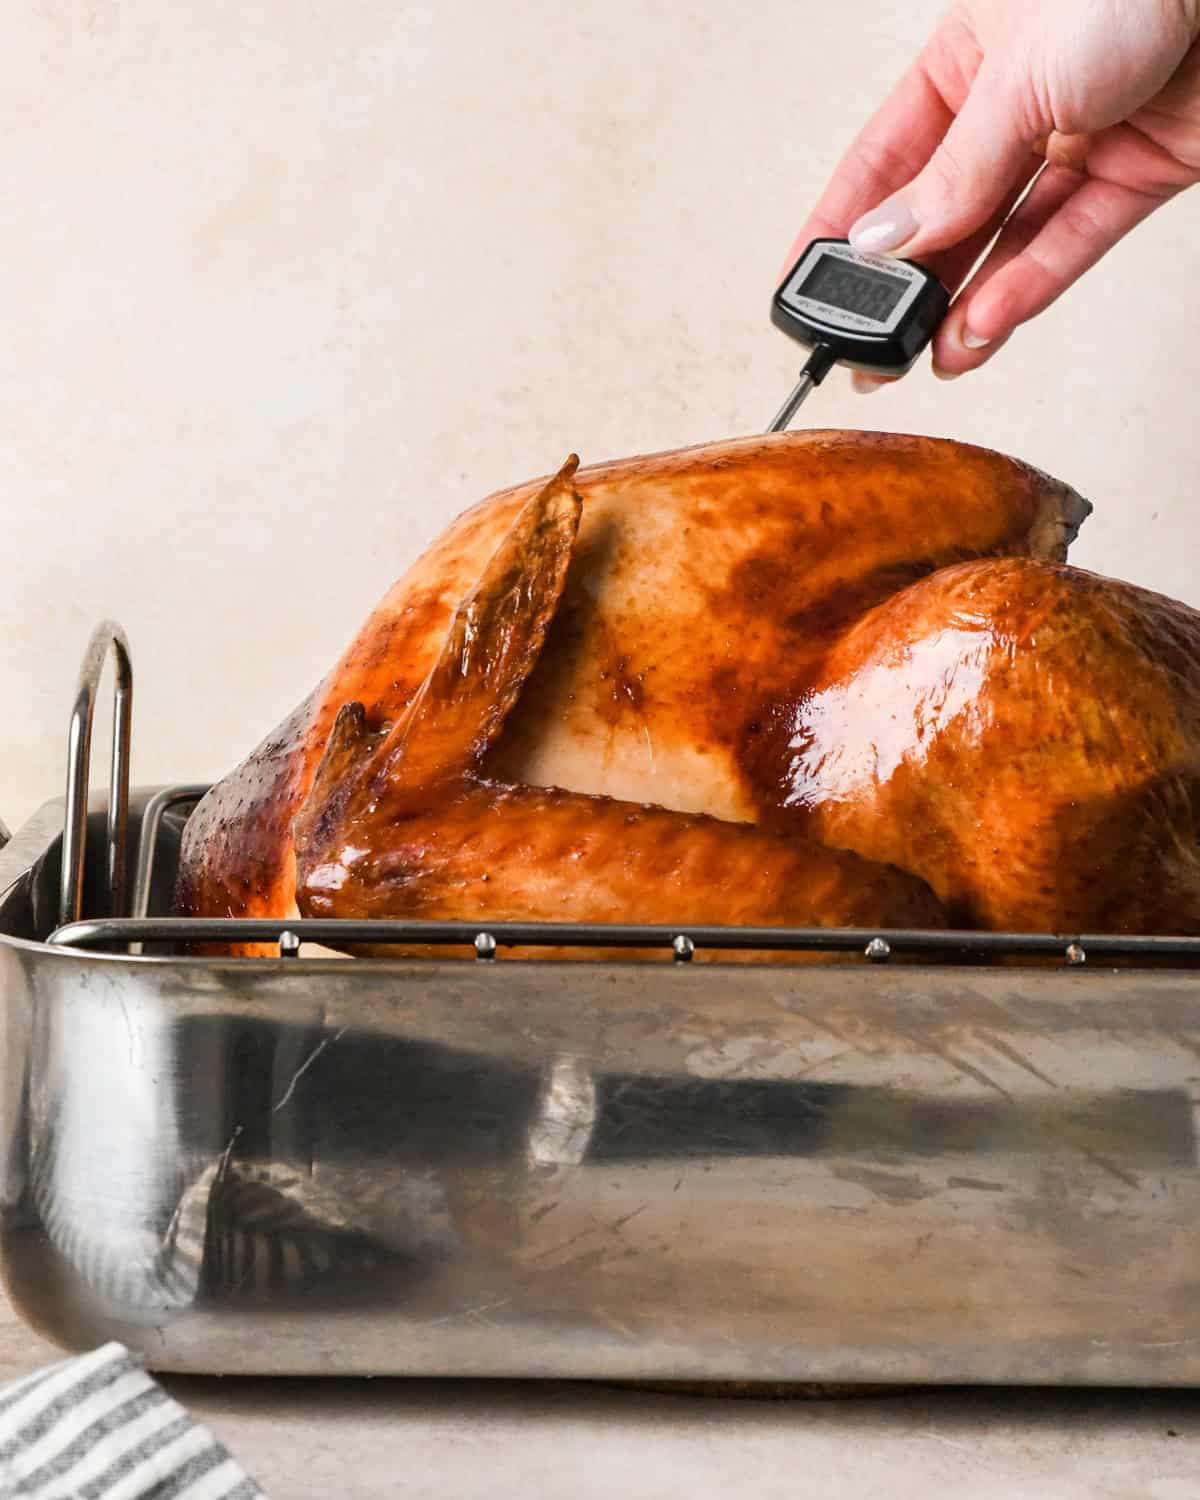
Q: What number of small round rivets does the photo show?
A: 5